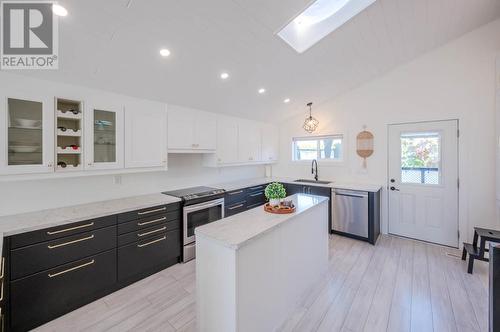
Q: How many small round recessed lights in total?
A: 5